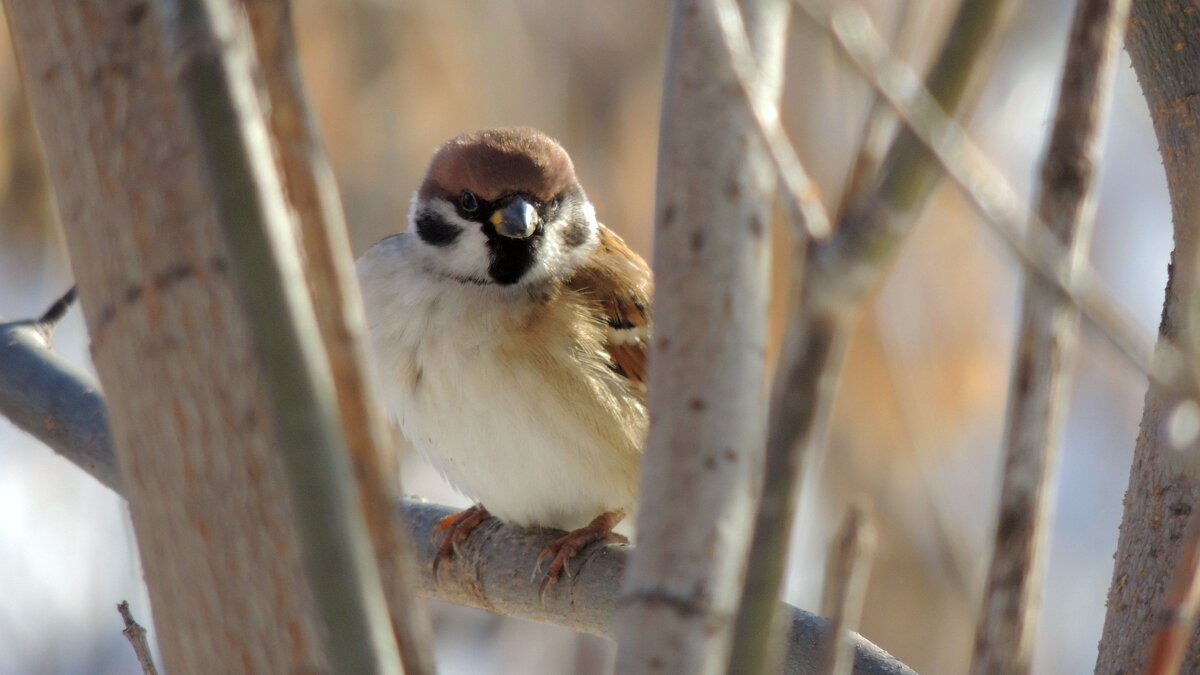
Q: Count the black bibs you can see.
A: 1